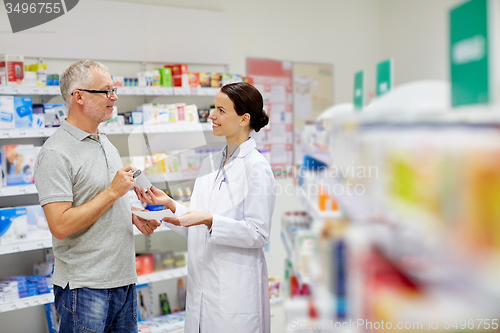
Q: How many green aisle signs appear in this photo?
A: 3